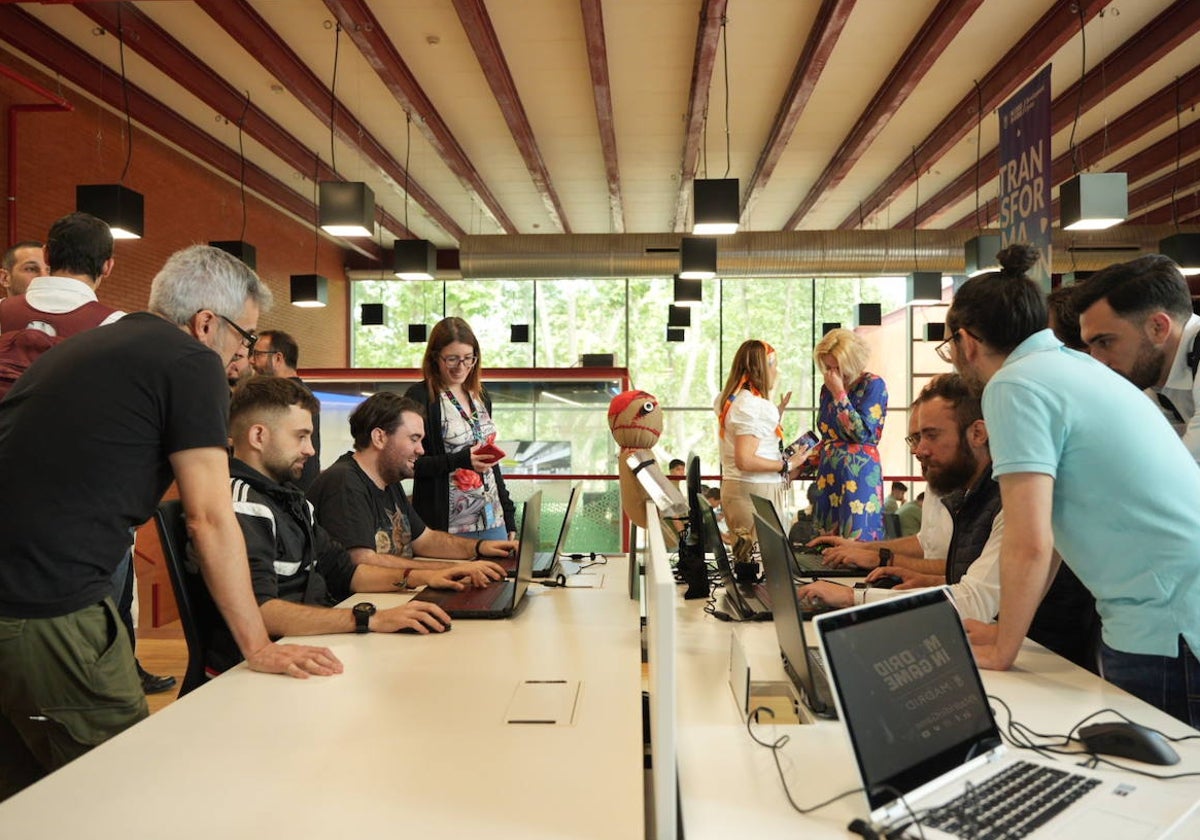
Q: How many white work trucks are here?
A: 0